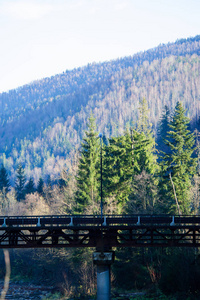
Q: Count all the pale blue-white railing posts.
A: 6